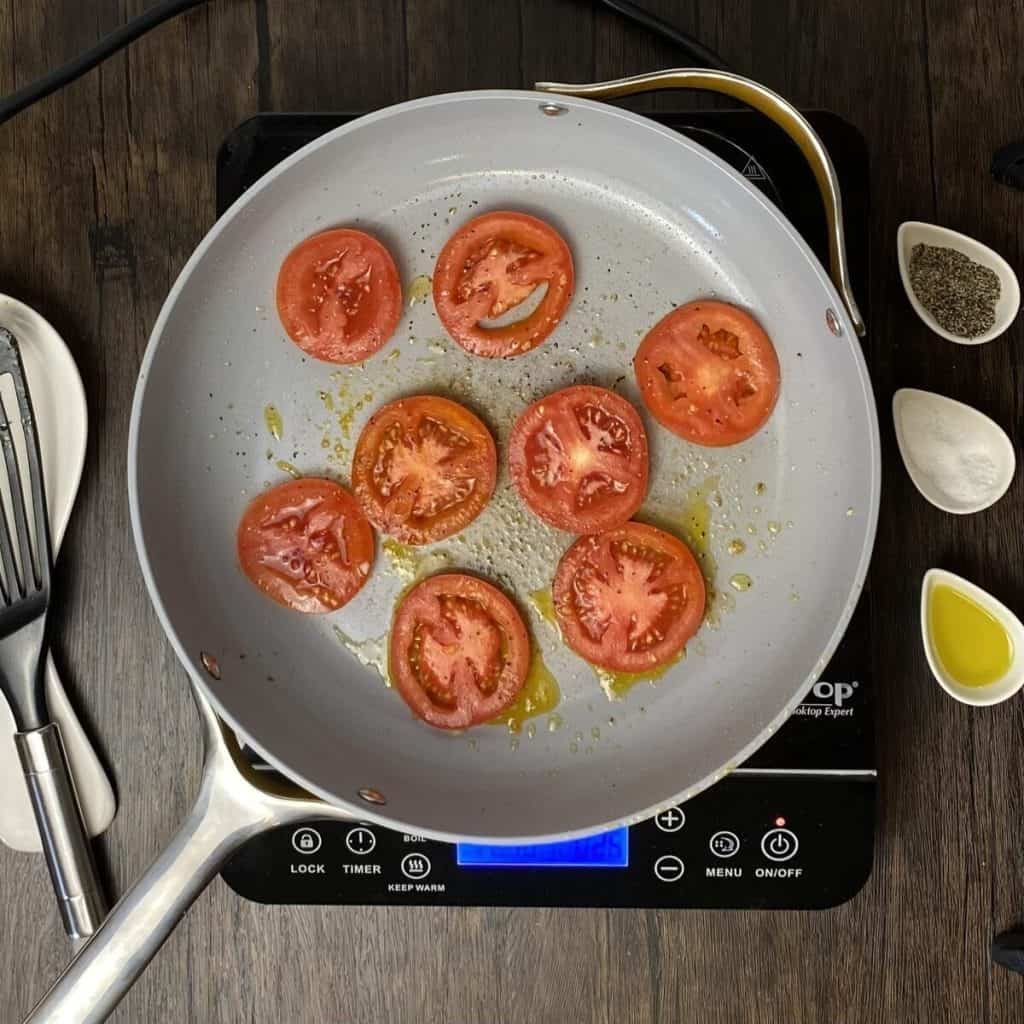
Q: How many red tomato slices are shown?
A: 8